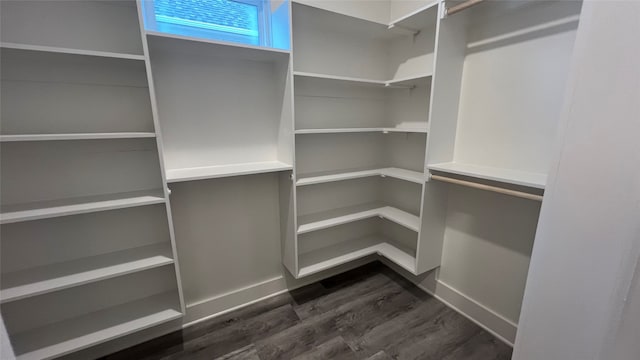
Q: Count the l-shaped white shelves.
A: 6